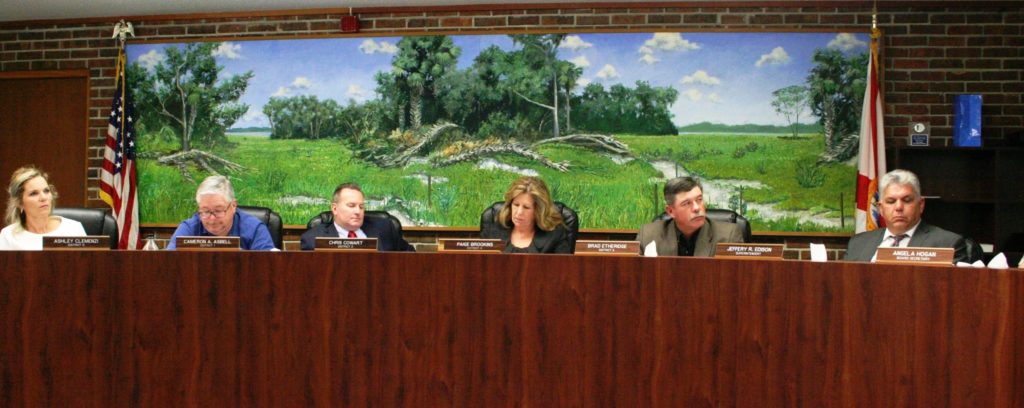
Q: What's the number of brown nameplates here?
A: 7